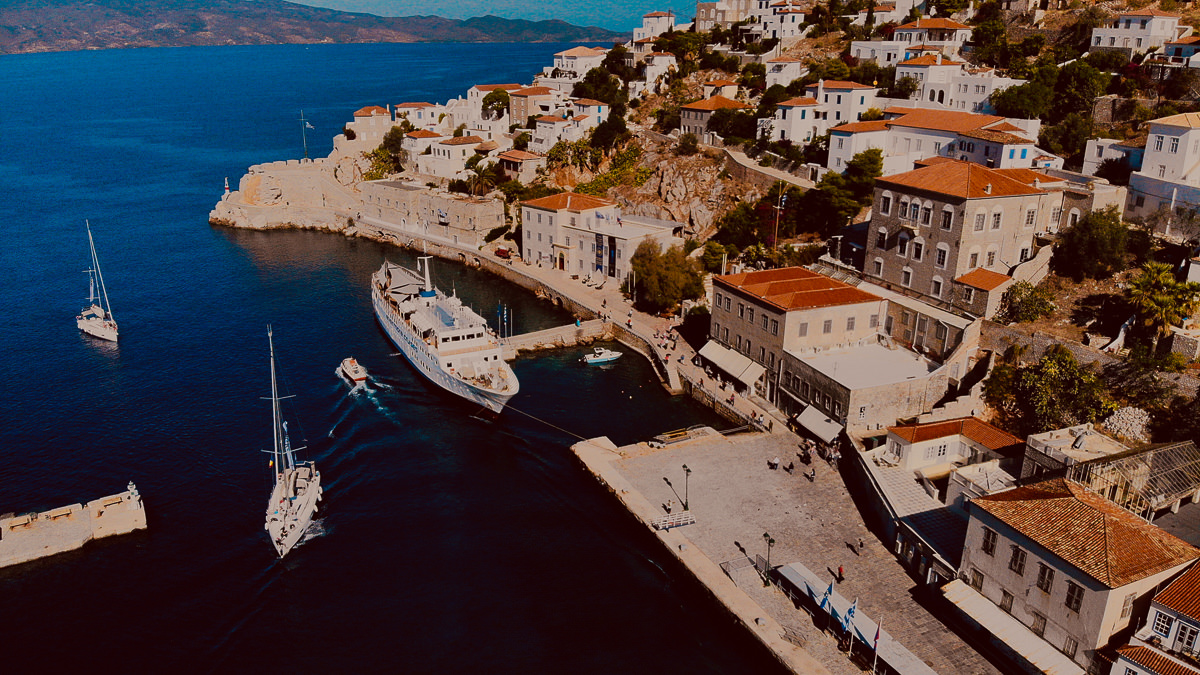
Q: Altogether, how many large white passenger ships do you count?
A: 1